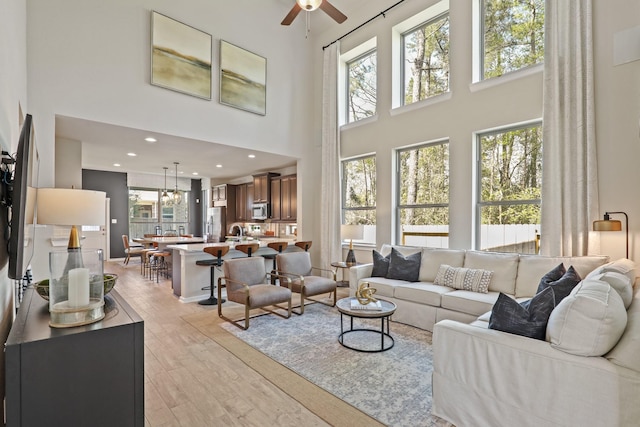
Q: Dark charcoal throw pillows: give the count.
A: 4